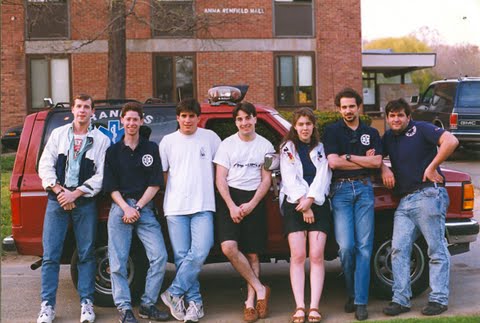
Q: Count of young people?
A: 7